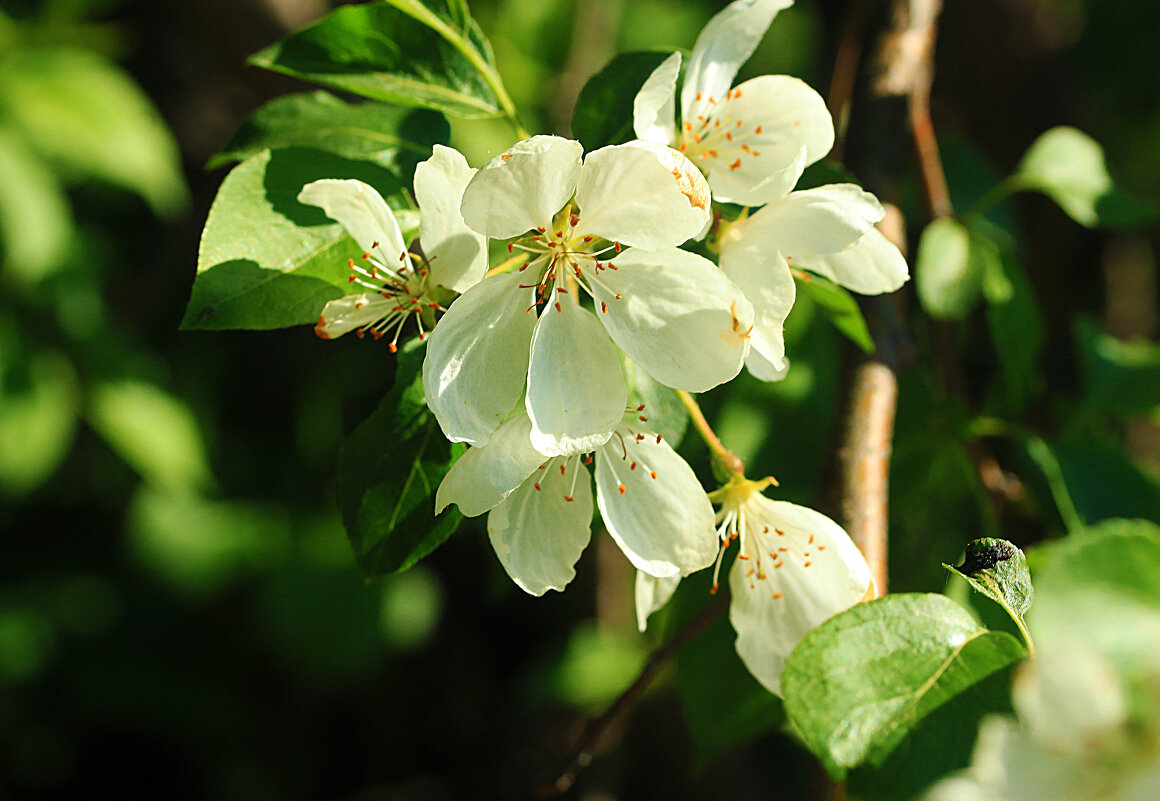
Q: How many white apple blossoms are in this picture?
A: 6